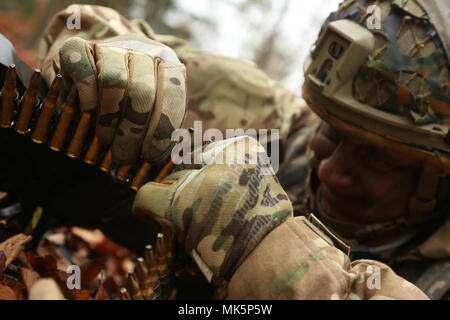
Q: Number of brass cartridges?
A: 15